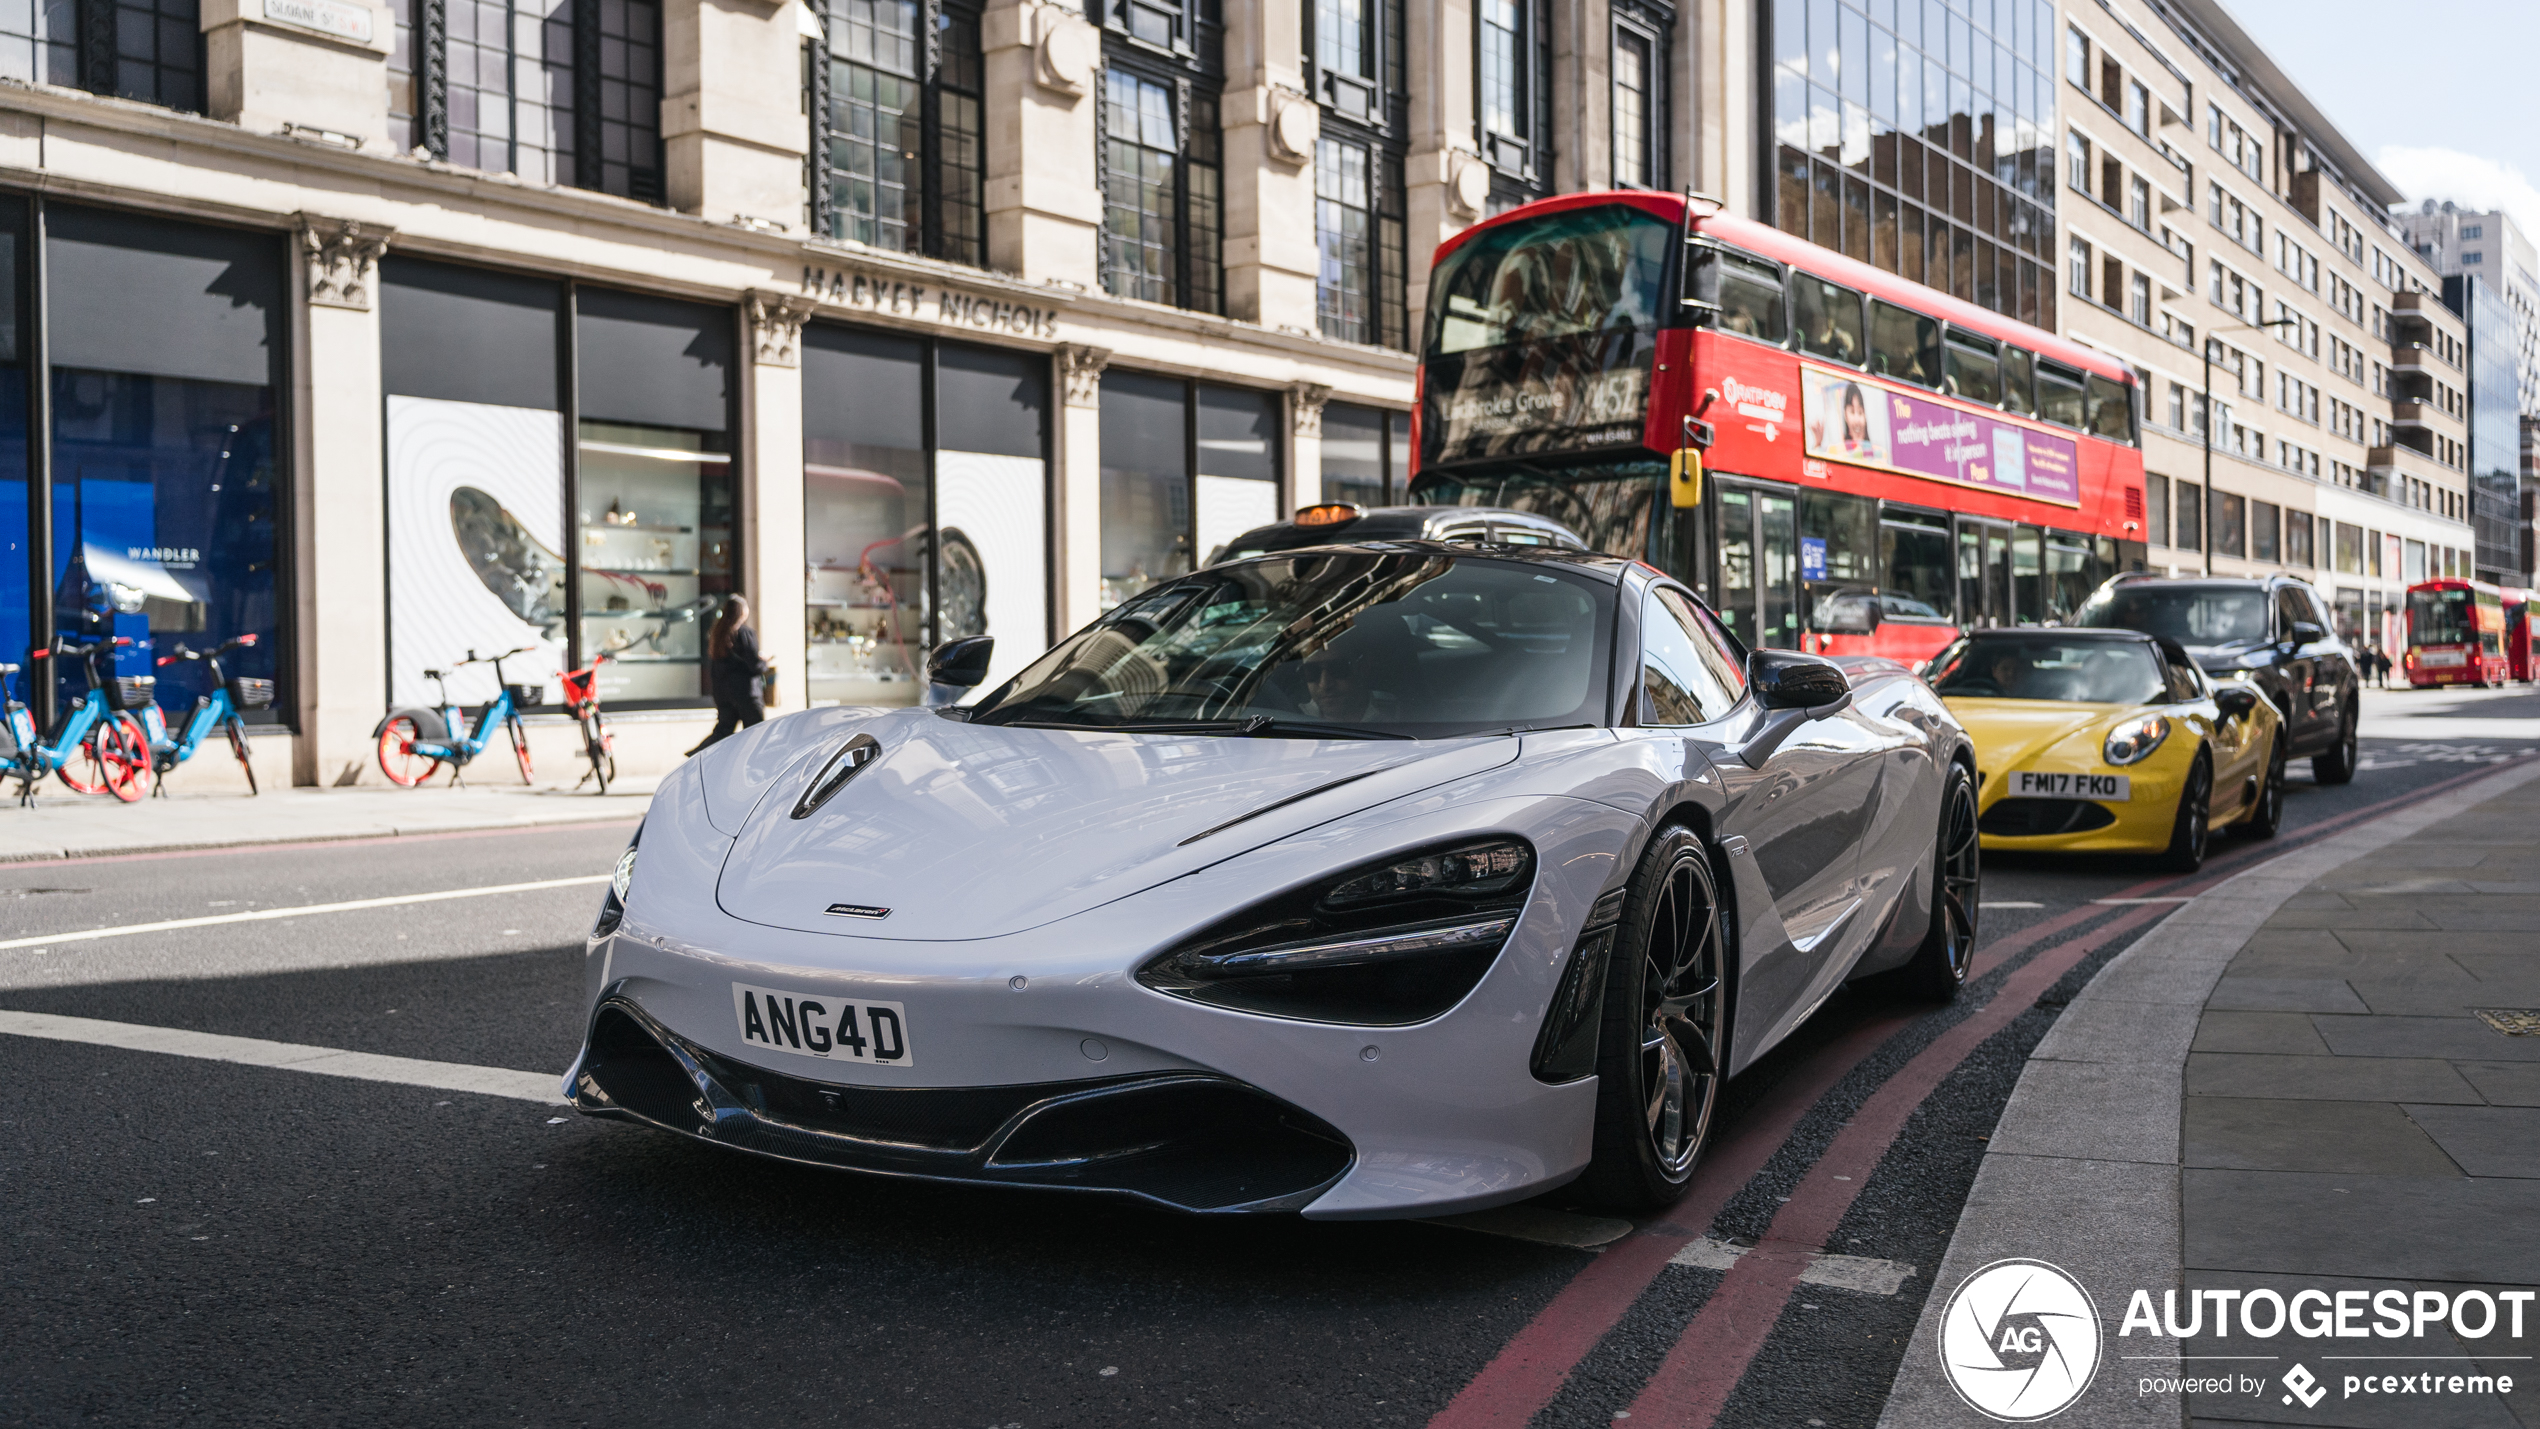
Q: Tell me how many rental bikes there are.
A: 4